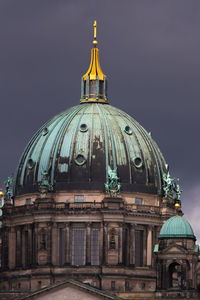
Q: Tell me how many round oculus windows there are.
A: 6